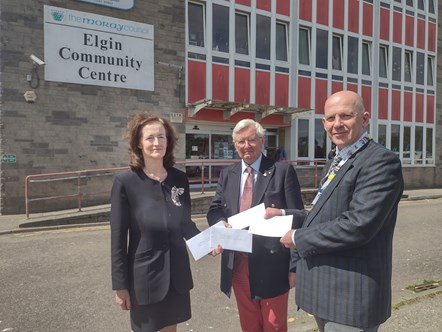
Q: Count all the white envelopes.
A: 4